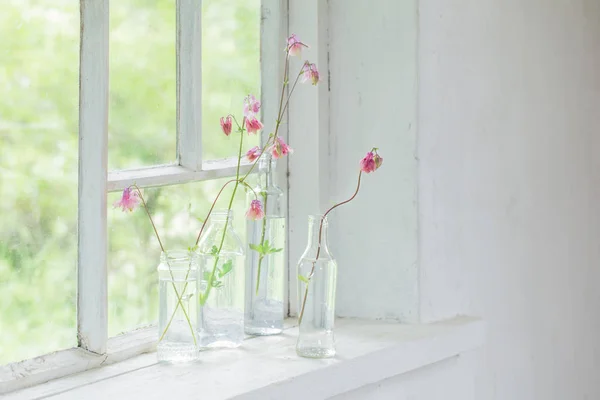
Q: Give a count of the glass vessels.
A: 4